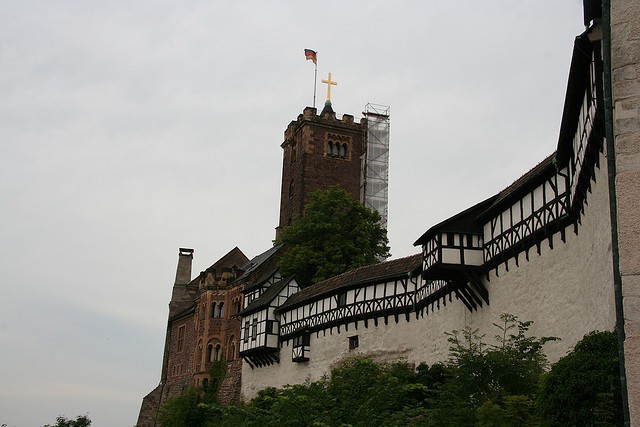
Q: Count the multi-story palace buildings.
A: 1